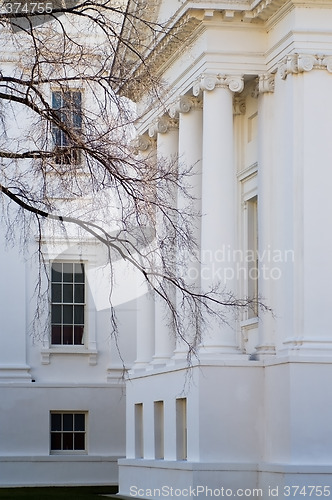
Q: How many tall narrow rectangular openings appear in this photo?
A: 3